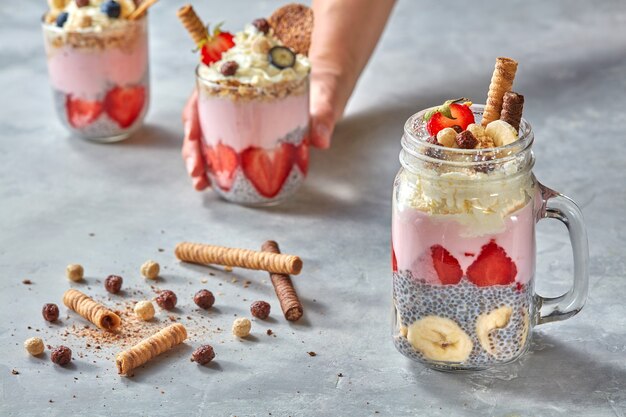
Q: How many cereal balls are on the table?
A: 12